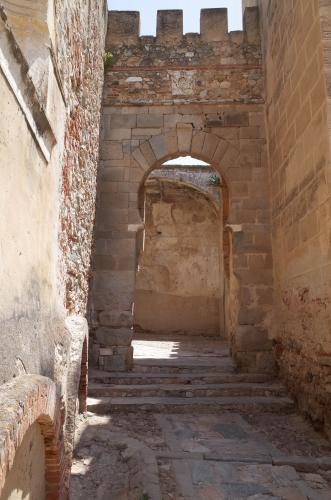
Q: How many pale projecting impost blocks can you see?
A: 2